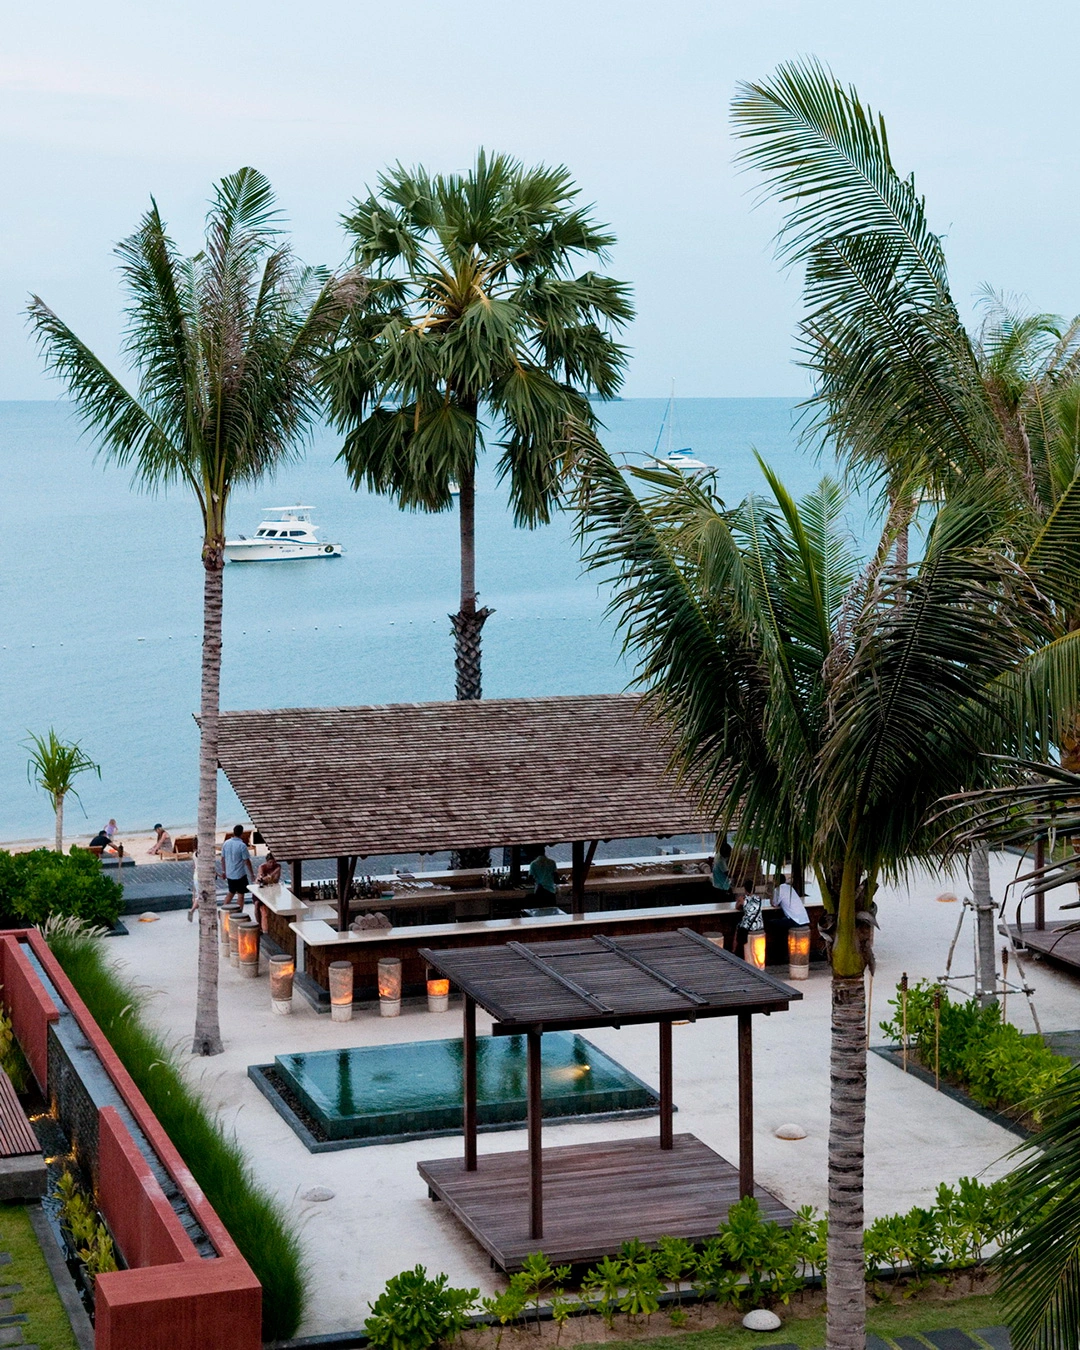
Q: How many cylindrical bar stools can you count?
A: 10